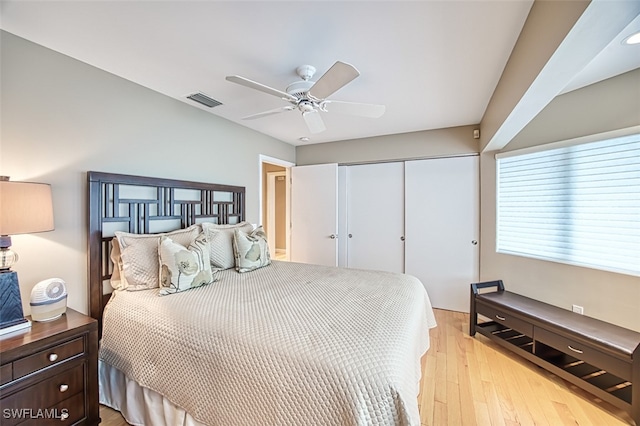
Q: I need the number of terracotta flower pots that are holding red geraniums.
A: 0